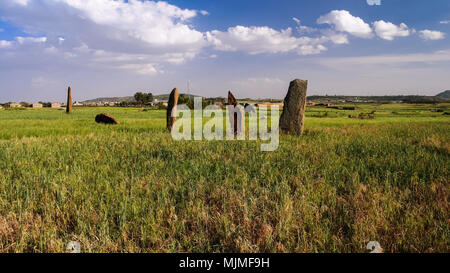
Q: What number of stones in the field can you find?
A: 5